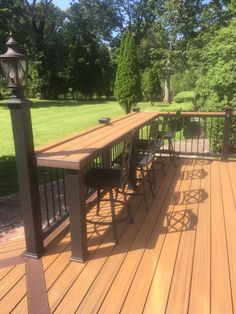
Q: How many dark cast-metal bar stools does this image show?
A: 4